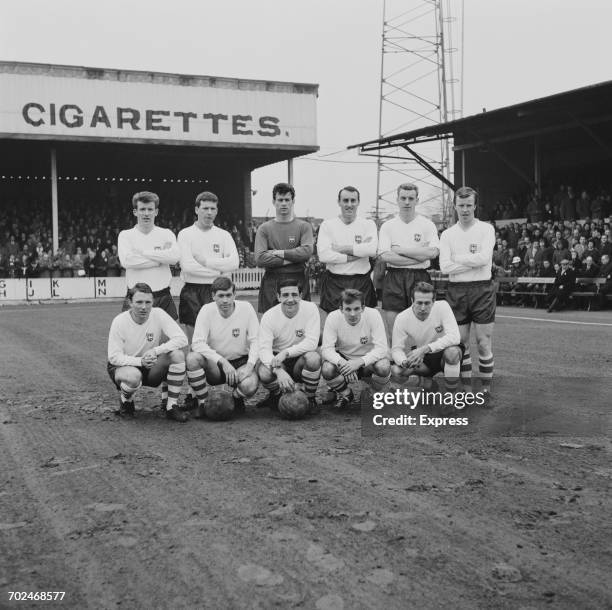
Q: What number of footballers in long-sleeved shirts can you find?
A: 10